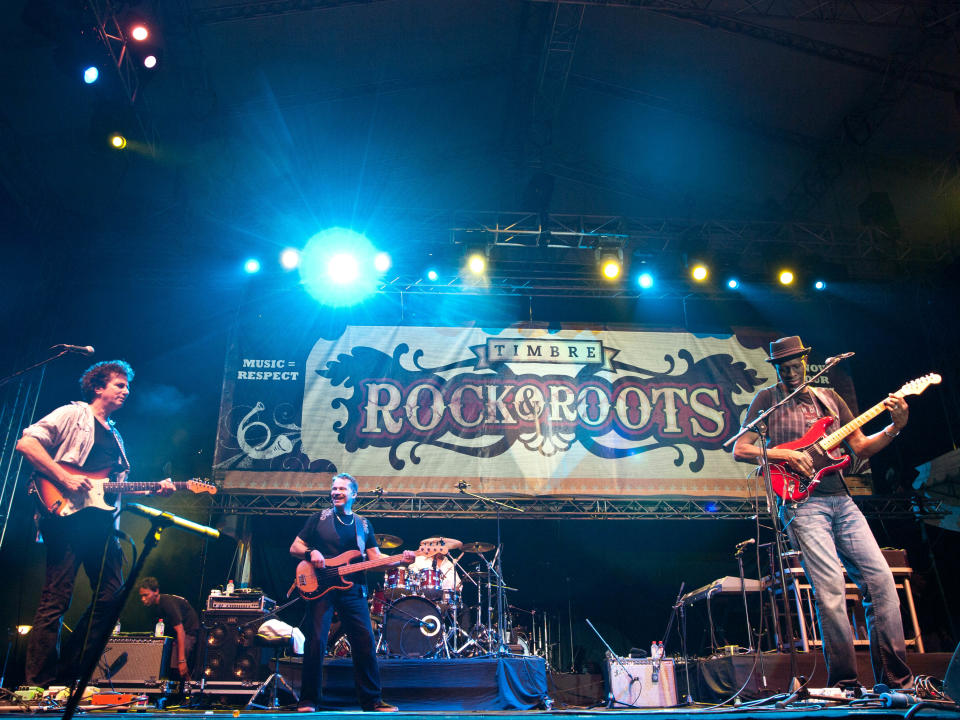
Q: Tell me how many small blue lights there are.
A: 6